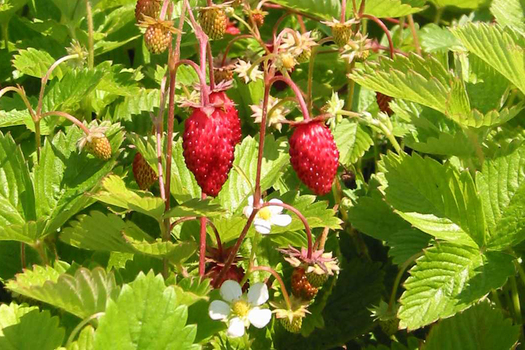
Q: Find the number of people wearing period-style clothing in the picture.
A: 0